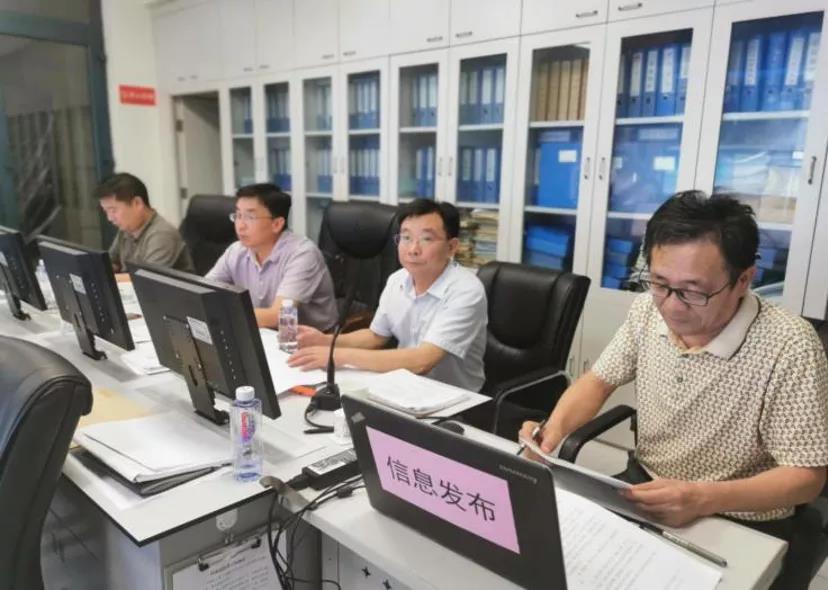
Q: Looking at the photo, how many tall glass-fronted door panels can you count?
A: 9